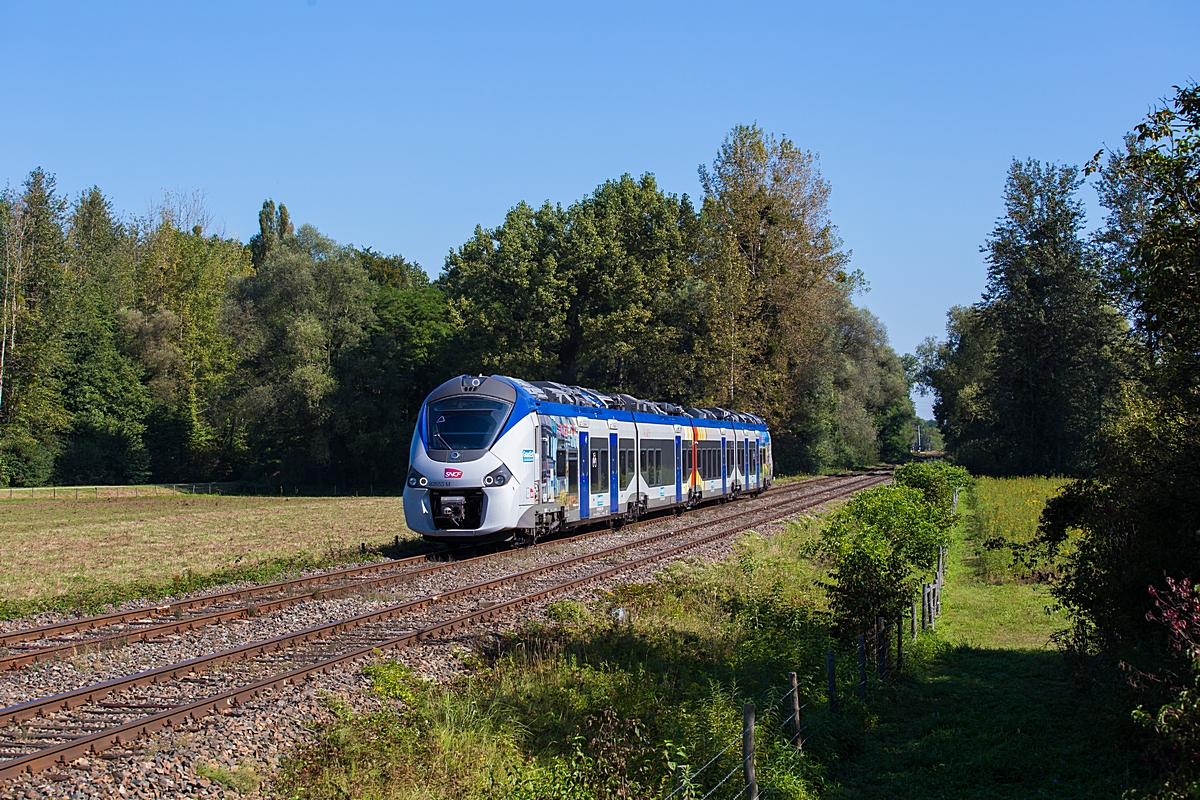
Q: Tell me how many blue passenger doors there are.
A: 6